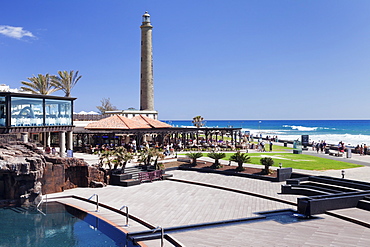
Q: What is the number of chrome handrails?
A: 4